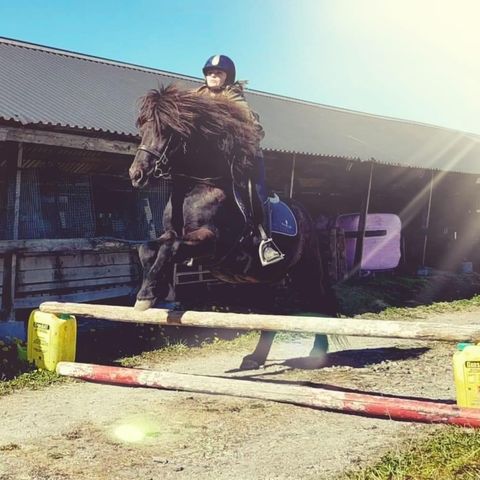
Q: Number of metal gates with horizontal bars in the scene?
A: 1